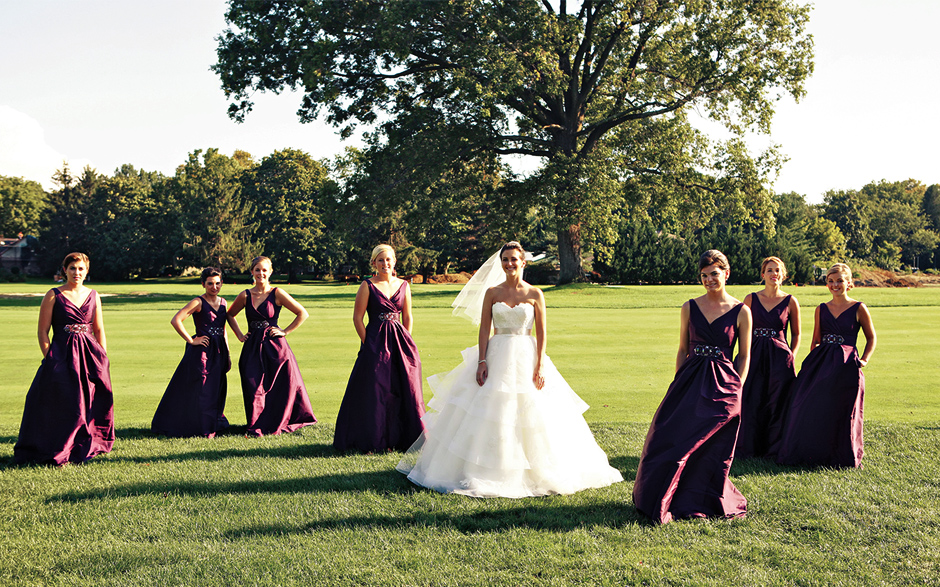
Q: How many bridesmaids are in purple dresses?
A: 7